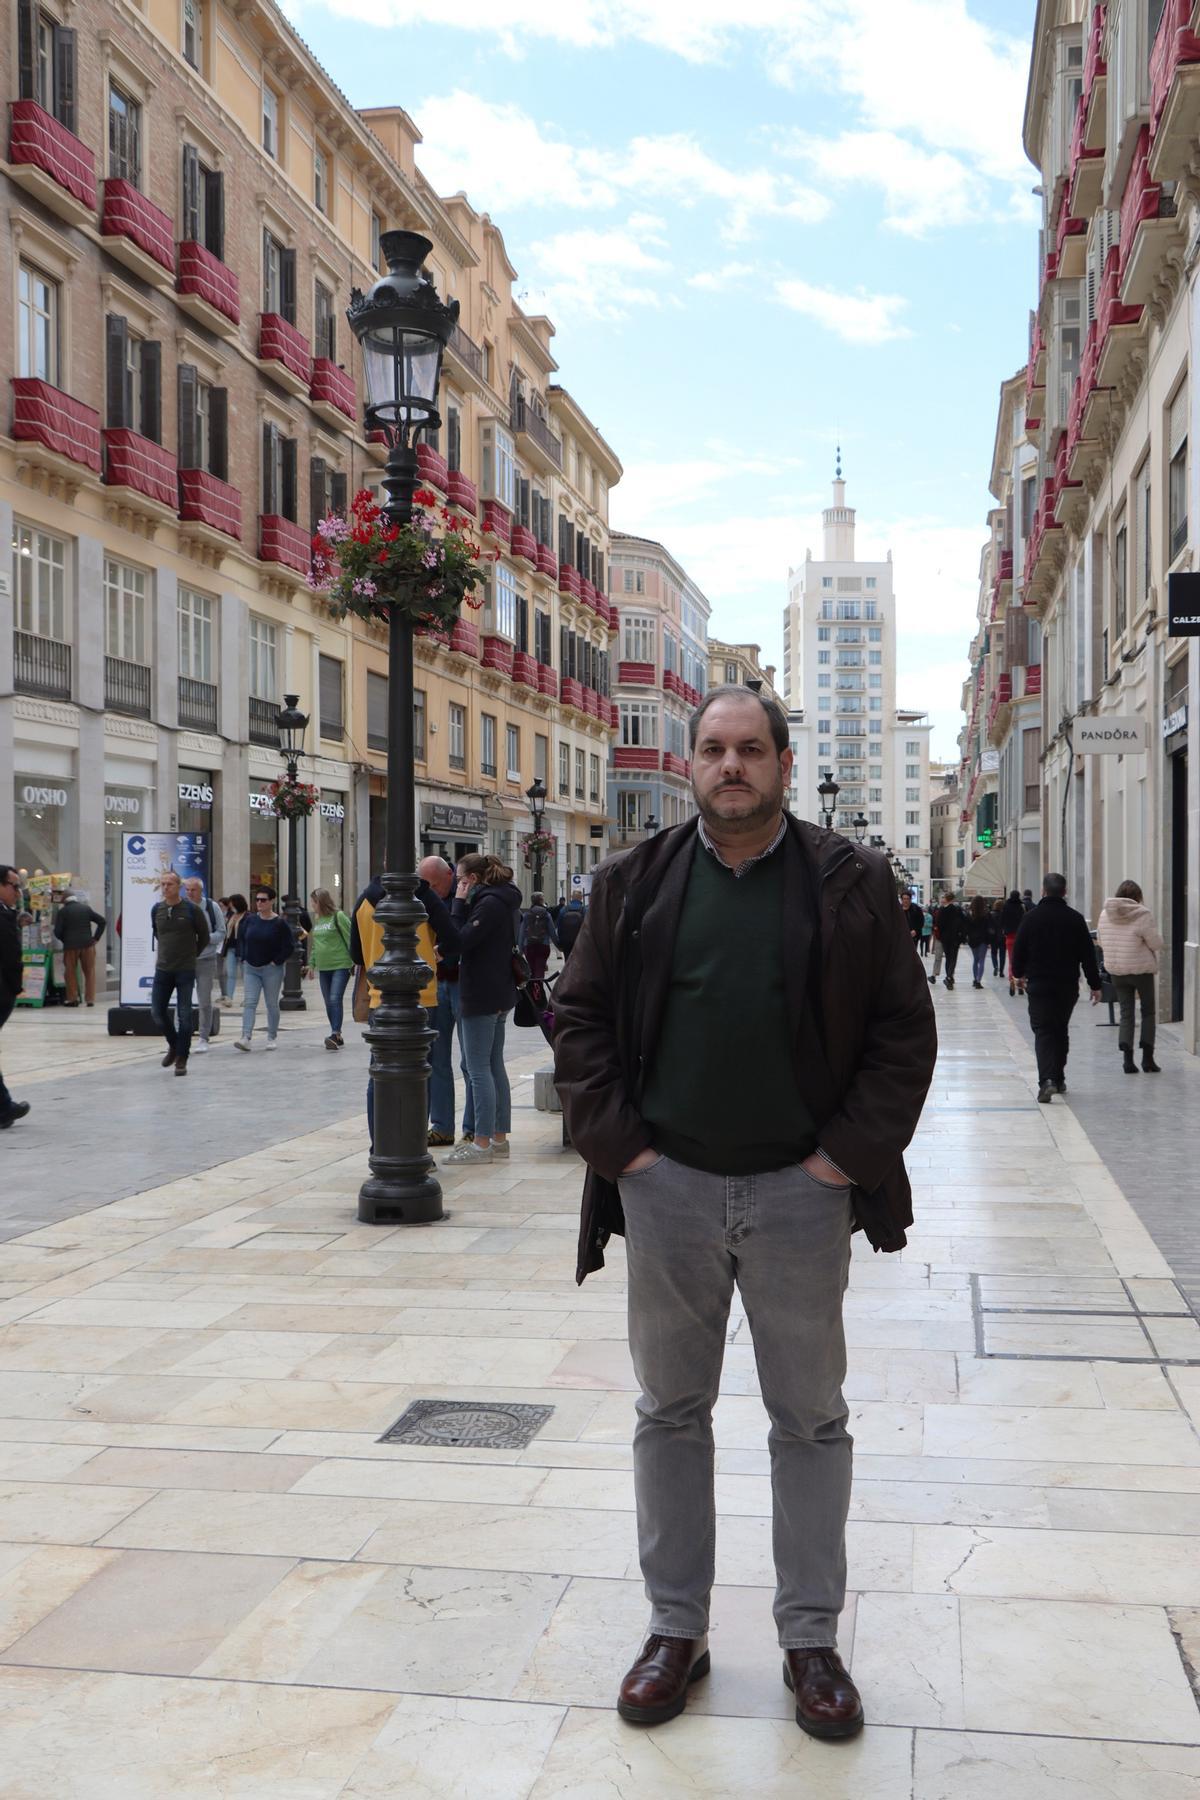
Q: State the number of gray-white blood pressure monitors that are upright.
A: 0